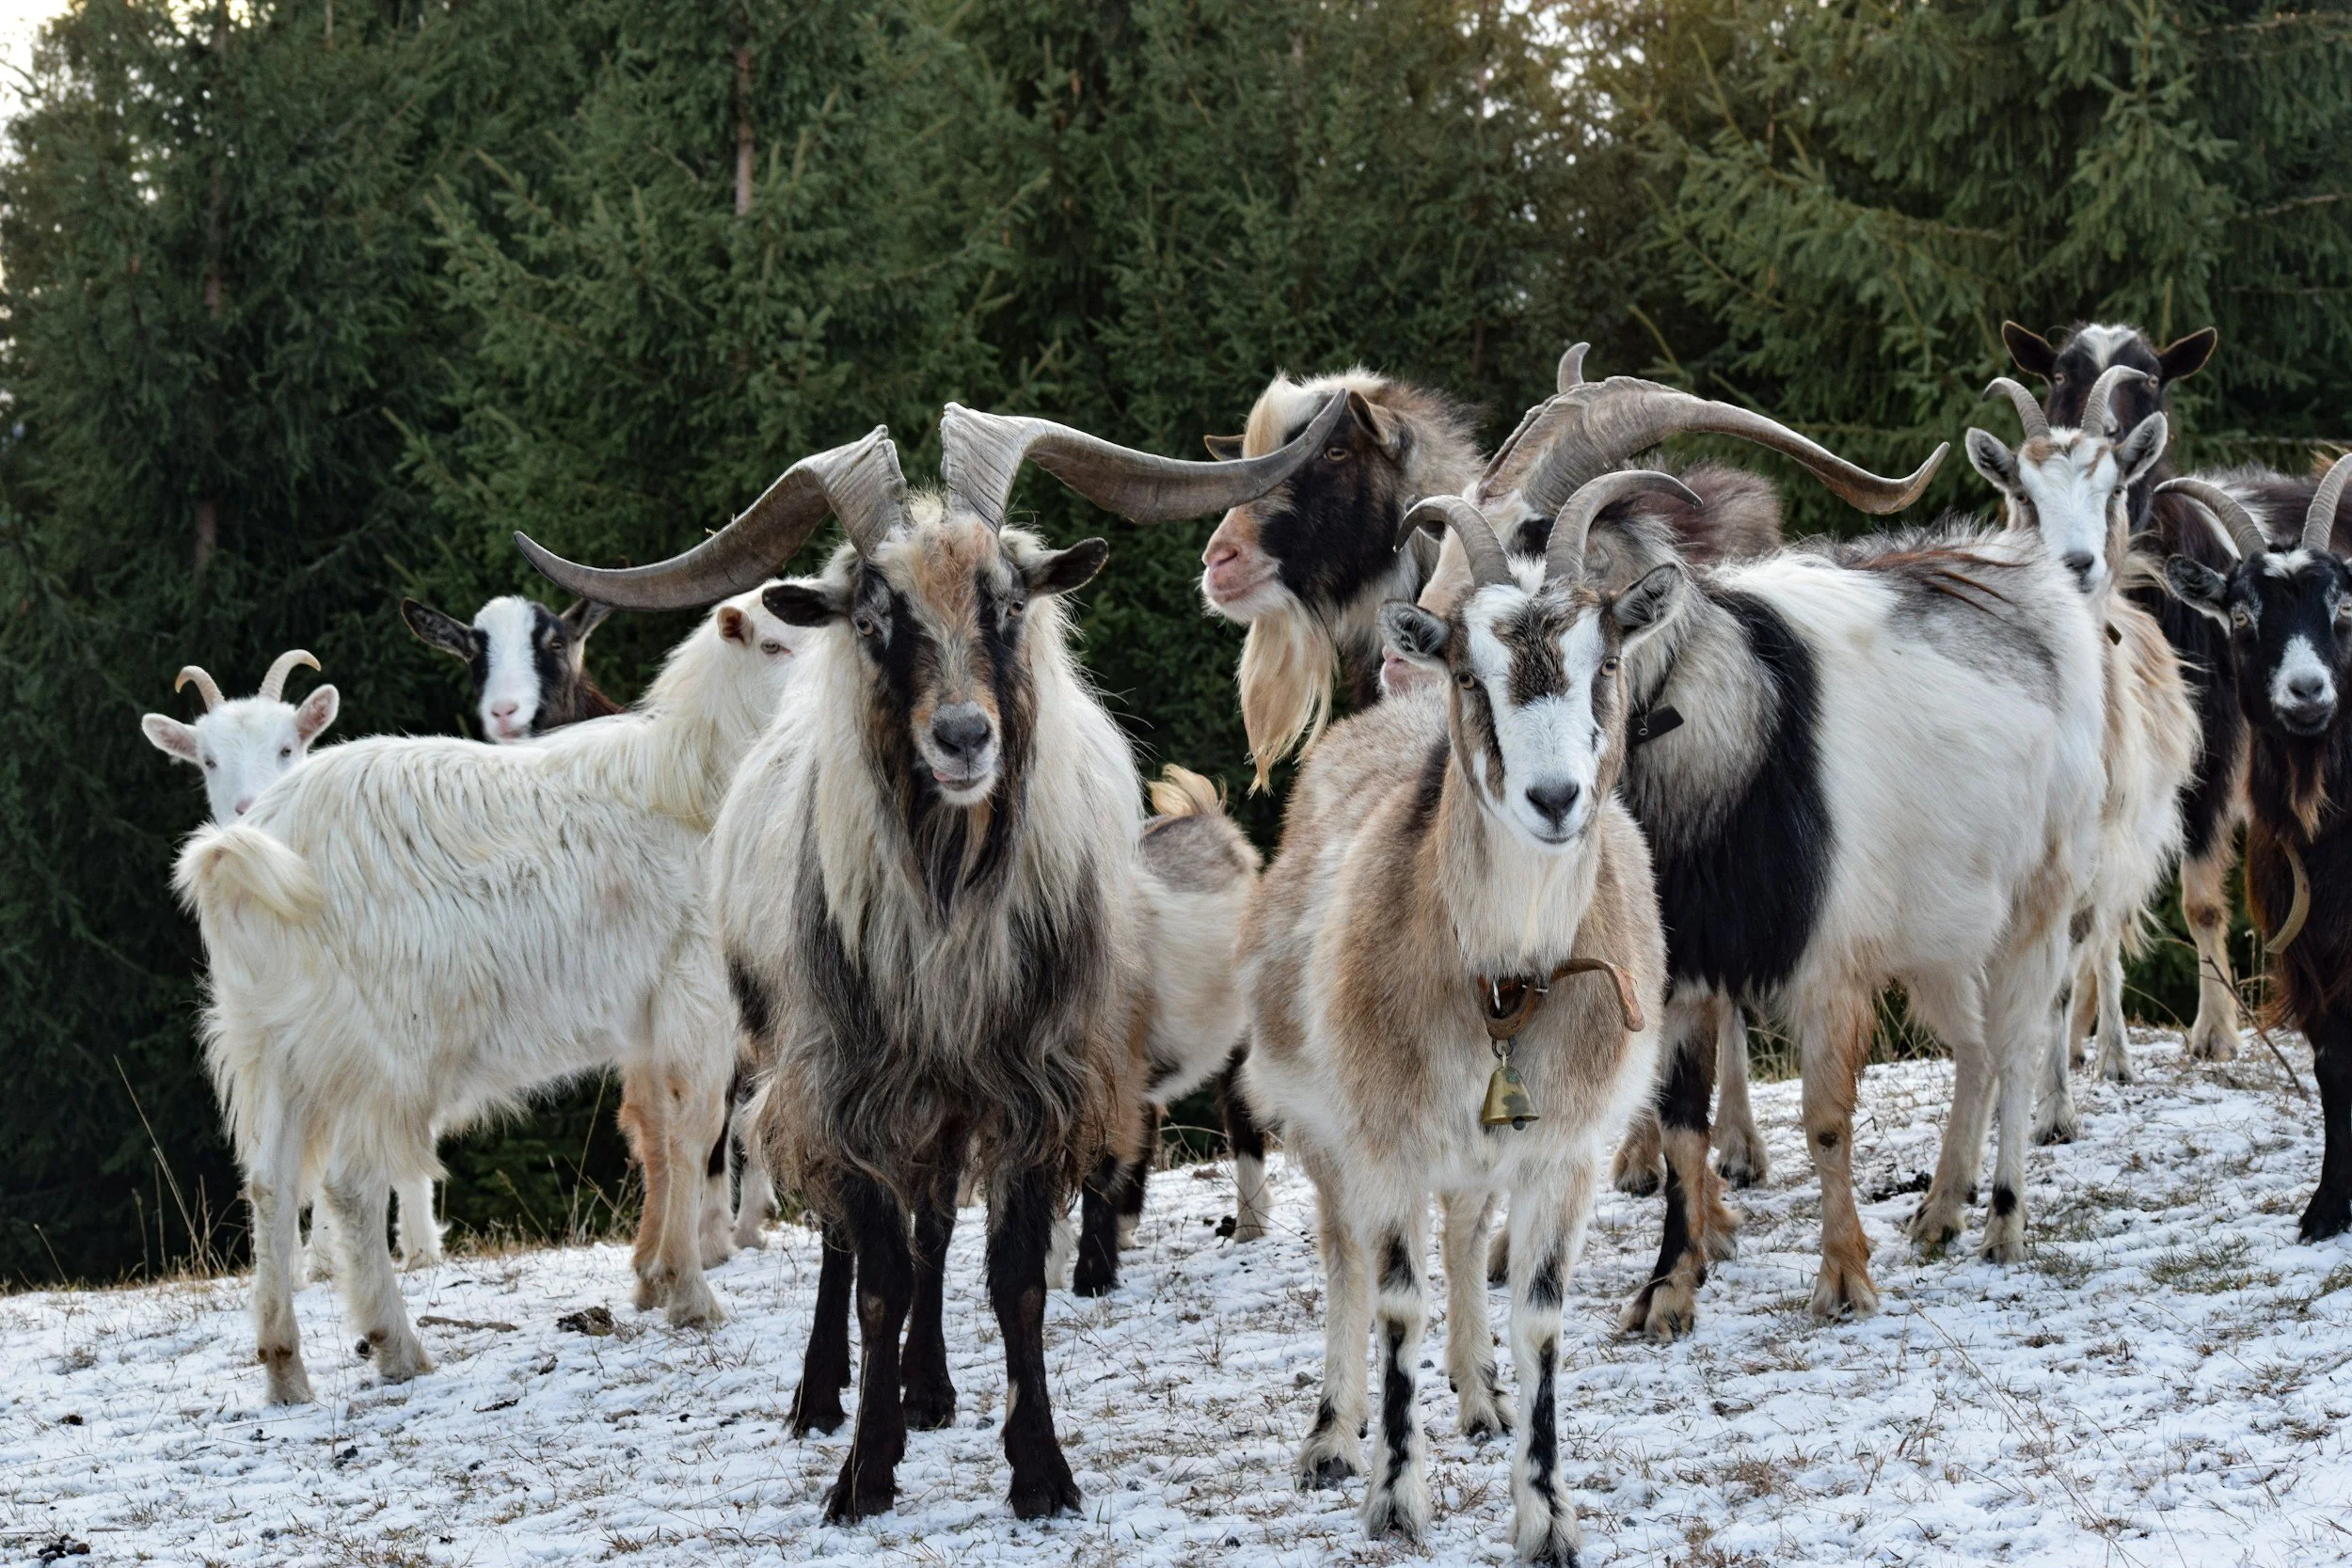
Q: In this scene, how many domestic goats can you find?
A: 11